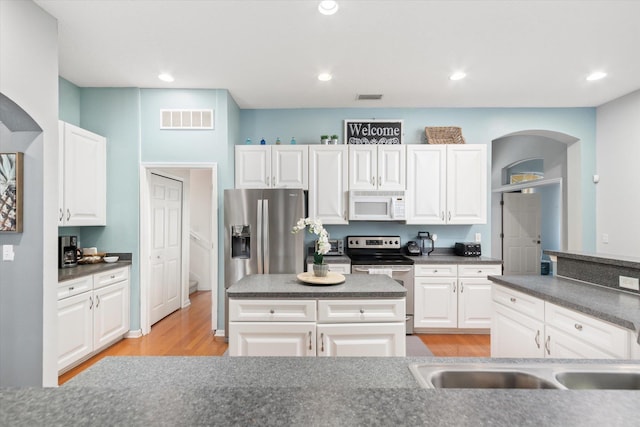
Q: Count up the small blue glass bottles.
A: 4